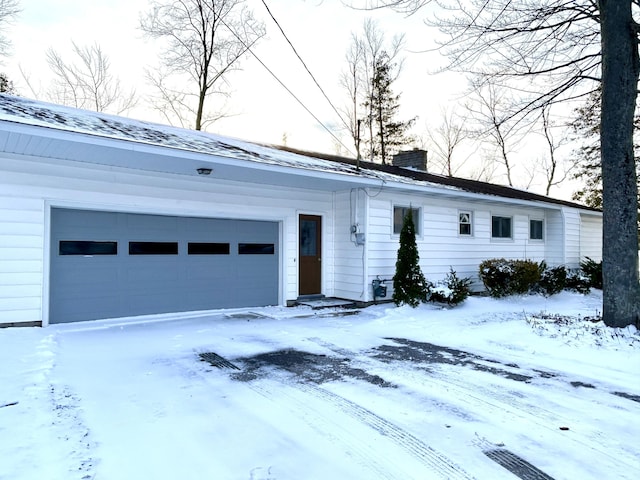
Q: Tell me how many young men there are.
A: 0